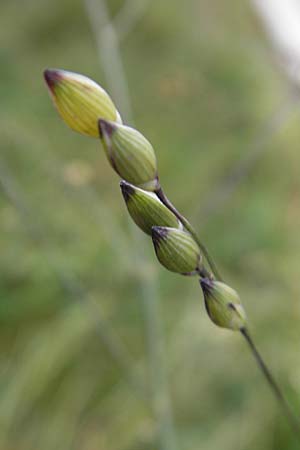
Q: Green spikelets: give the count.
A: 5